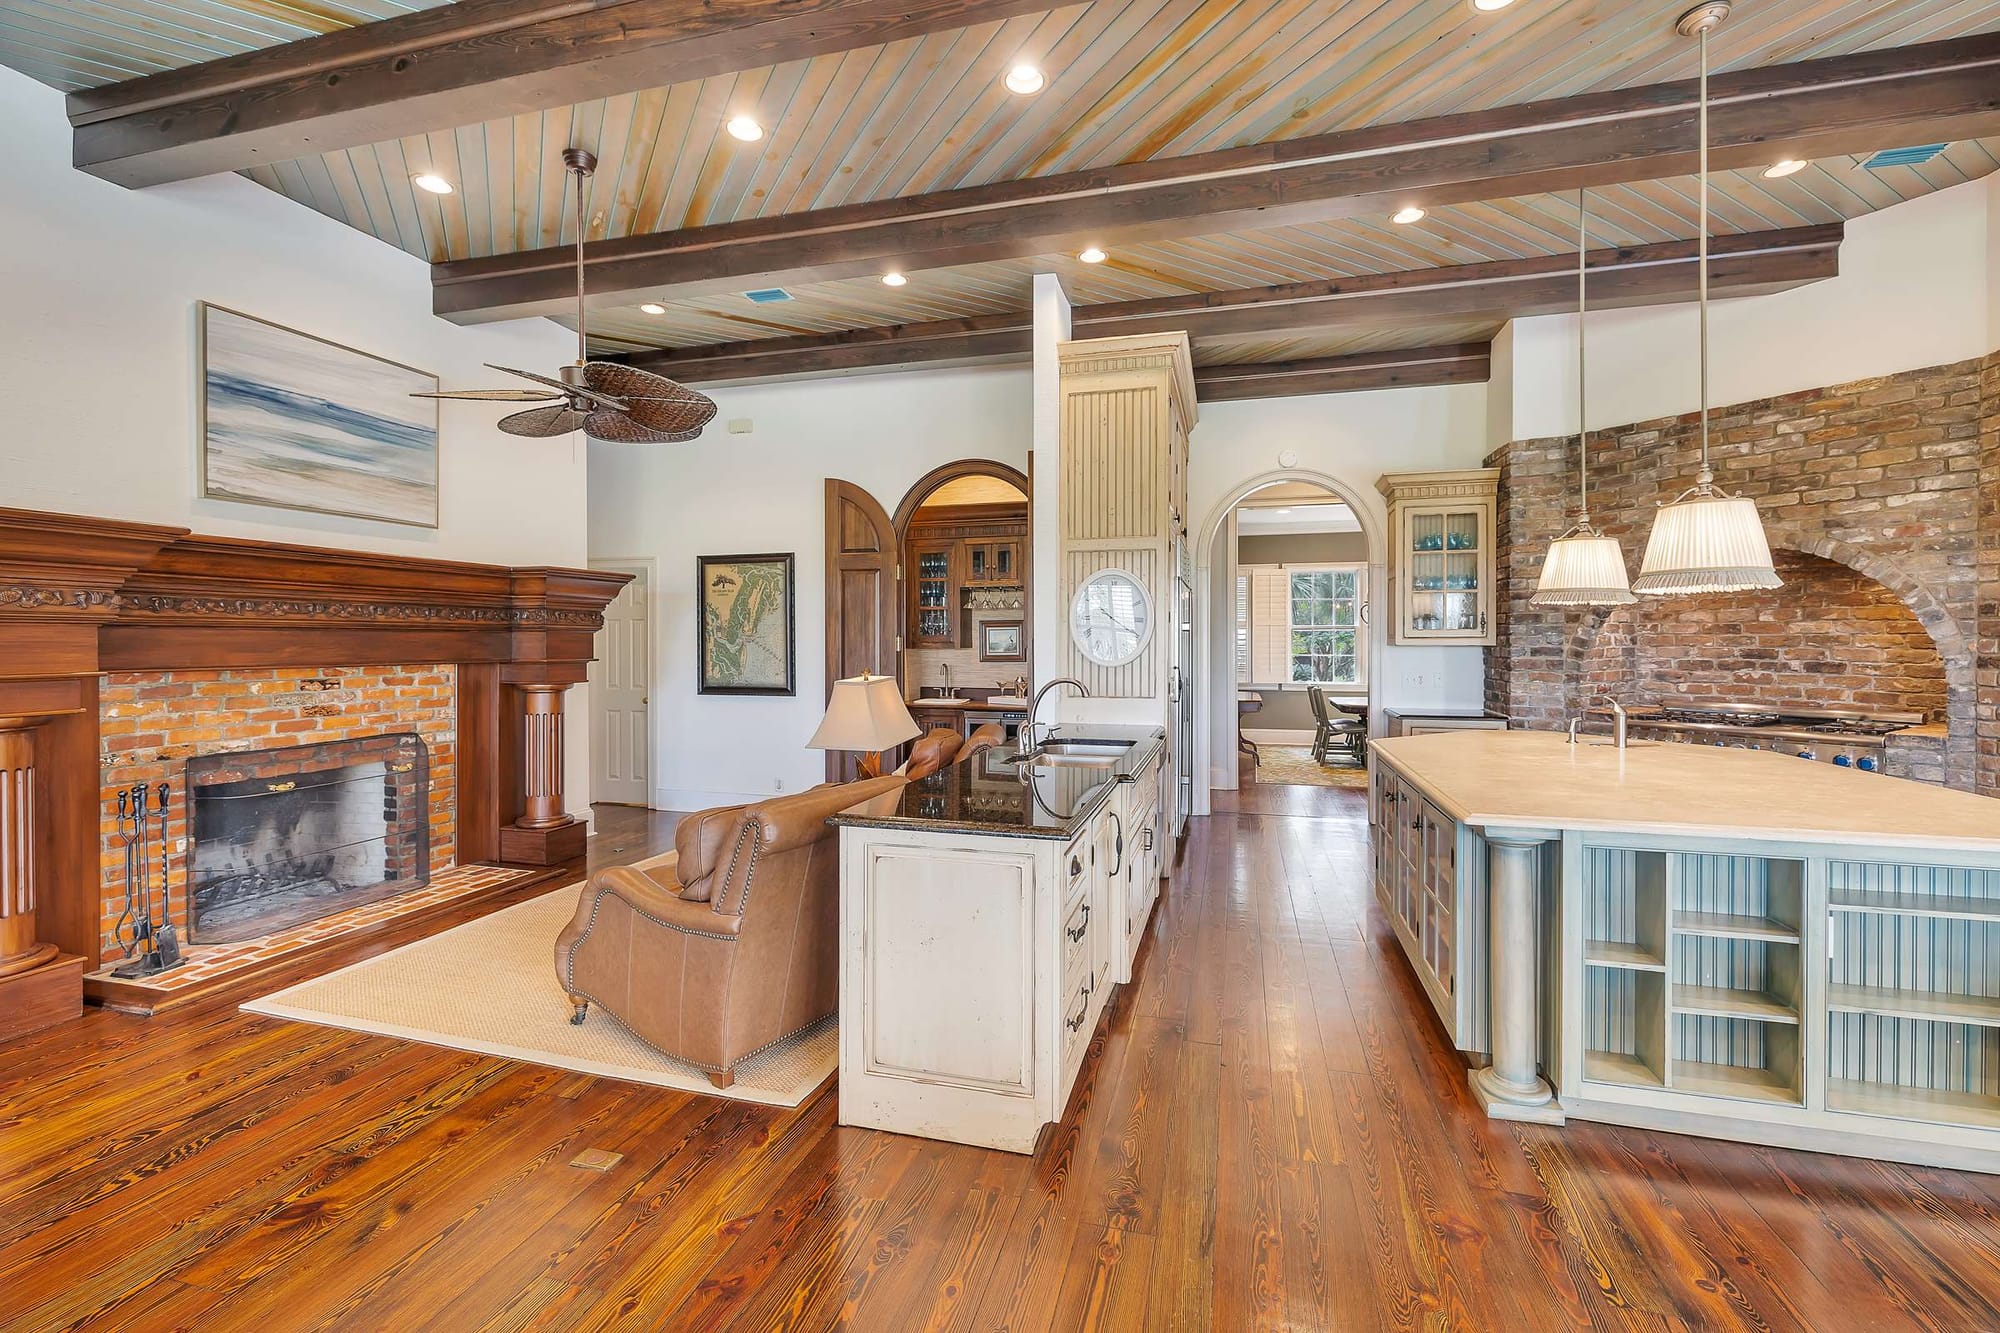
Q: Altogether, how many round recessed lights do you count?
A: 9